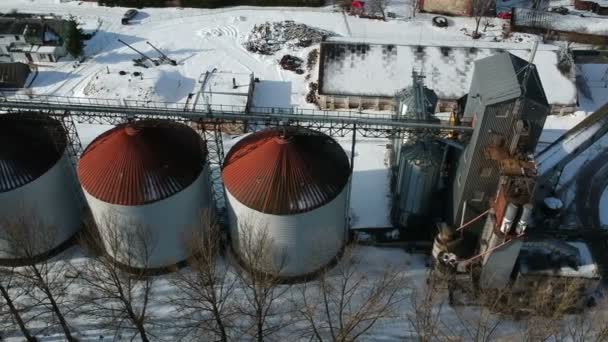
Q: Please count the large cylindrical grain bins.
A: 3